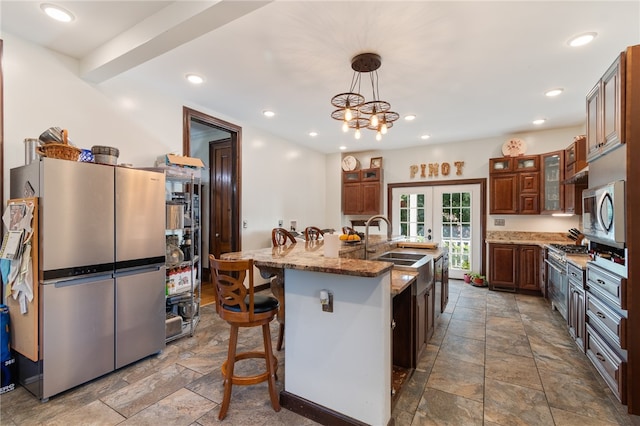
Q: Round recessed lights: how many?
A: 10